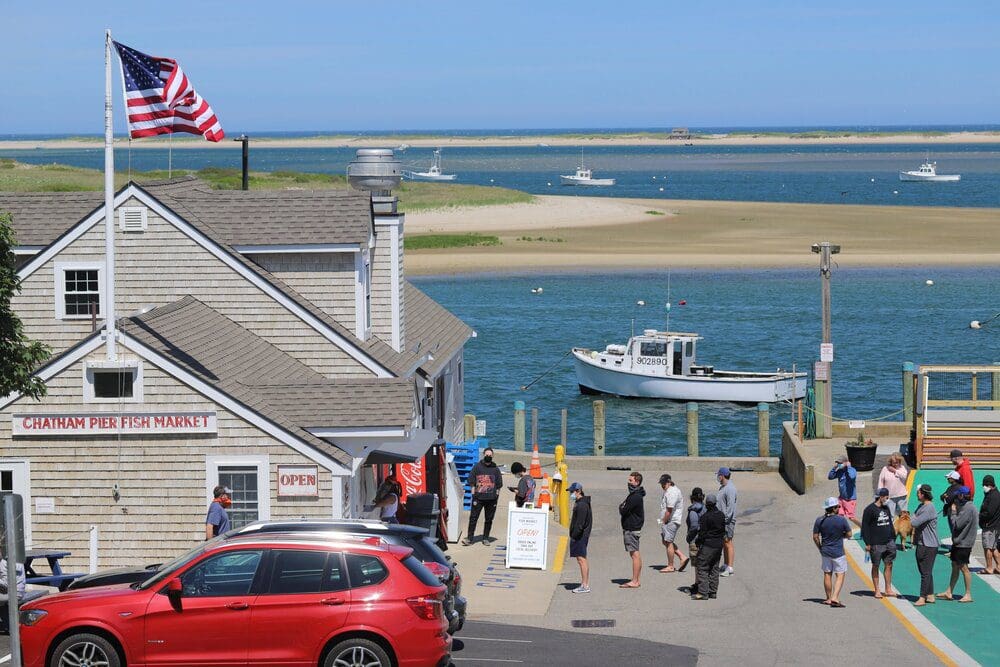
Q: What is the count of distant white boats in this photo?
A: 3